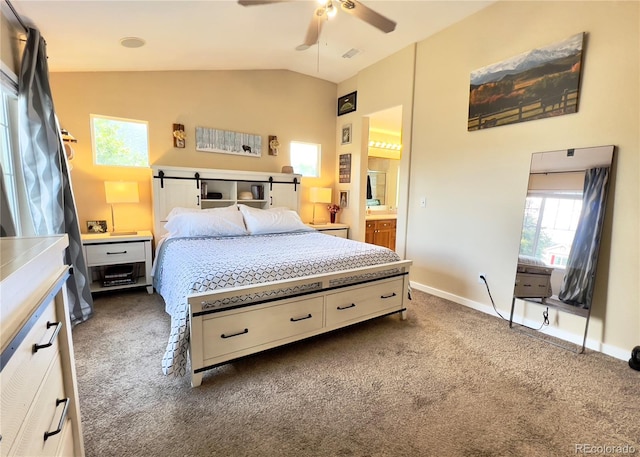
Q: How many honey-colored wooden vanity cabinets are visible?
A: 1